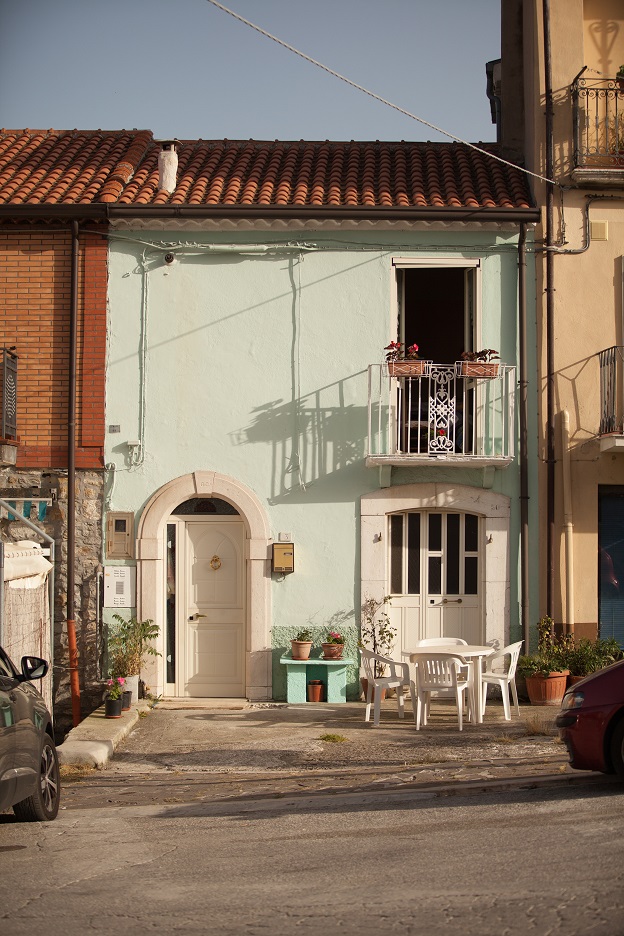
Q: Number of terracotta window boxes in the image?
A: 2